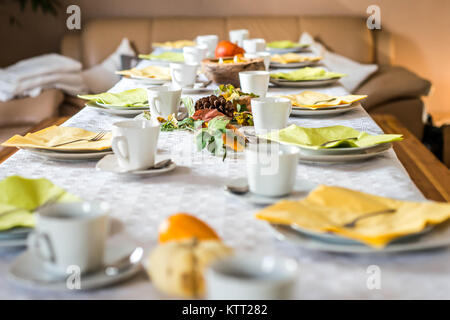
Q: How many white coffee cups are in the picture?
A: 13